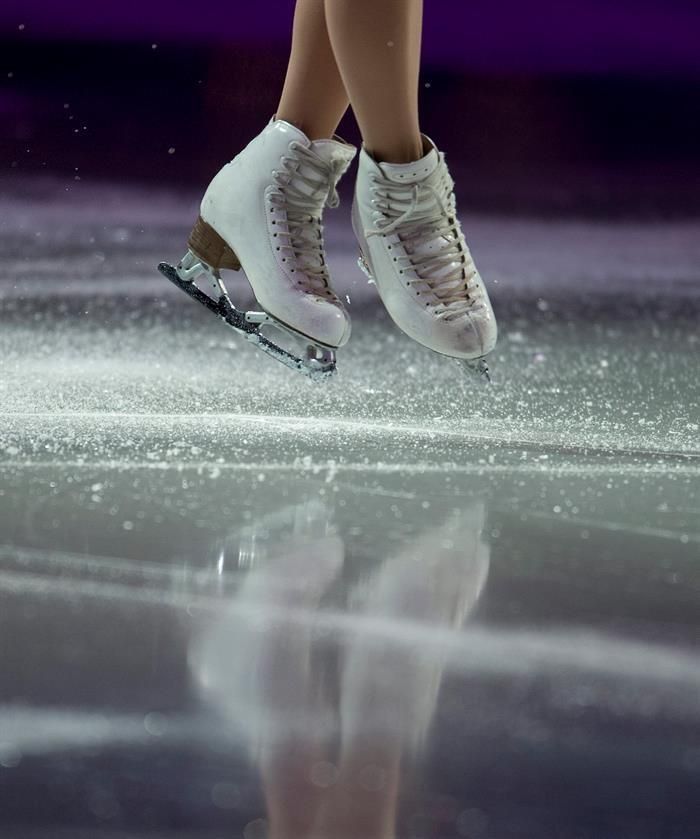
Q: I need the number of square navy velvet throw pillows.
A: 0